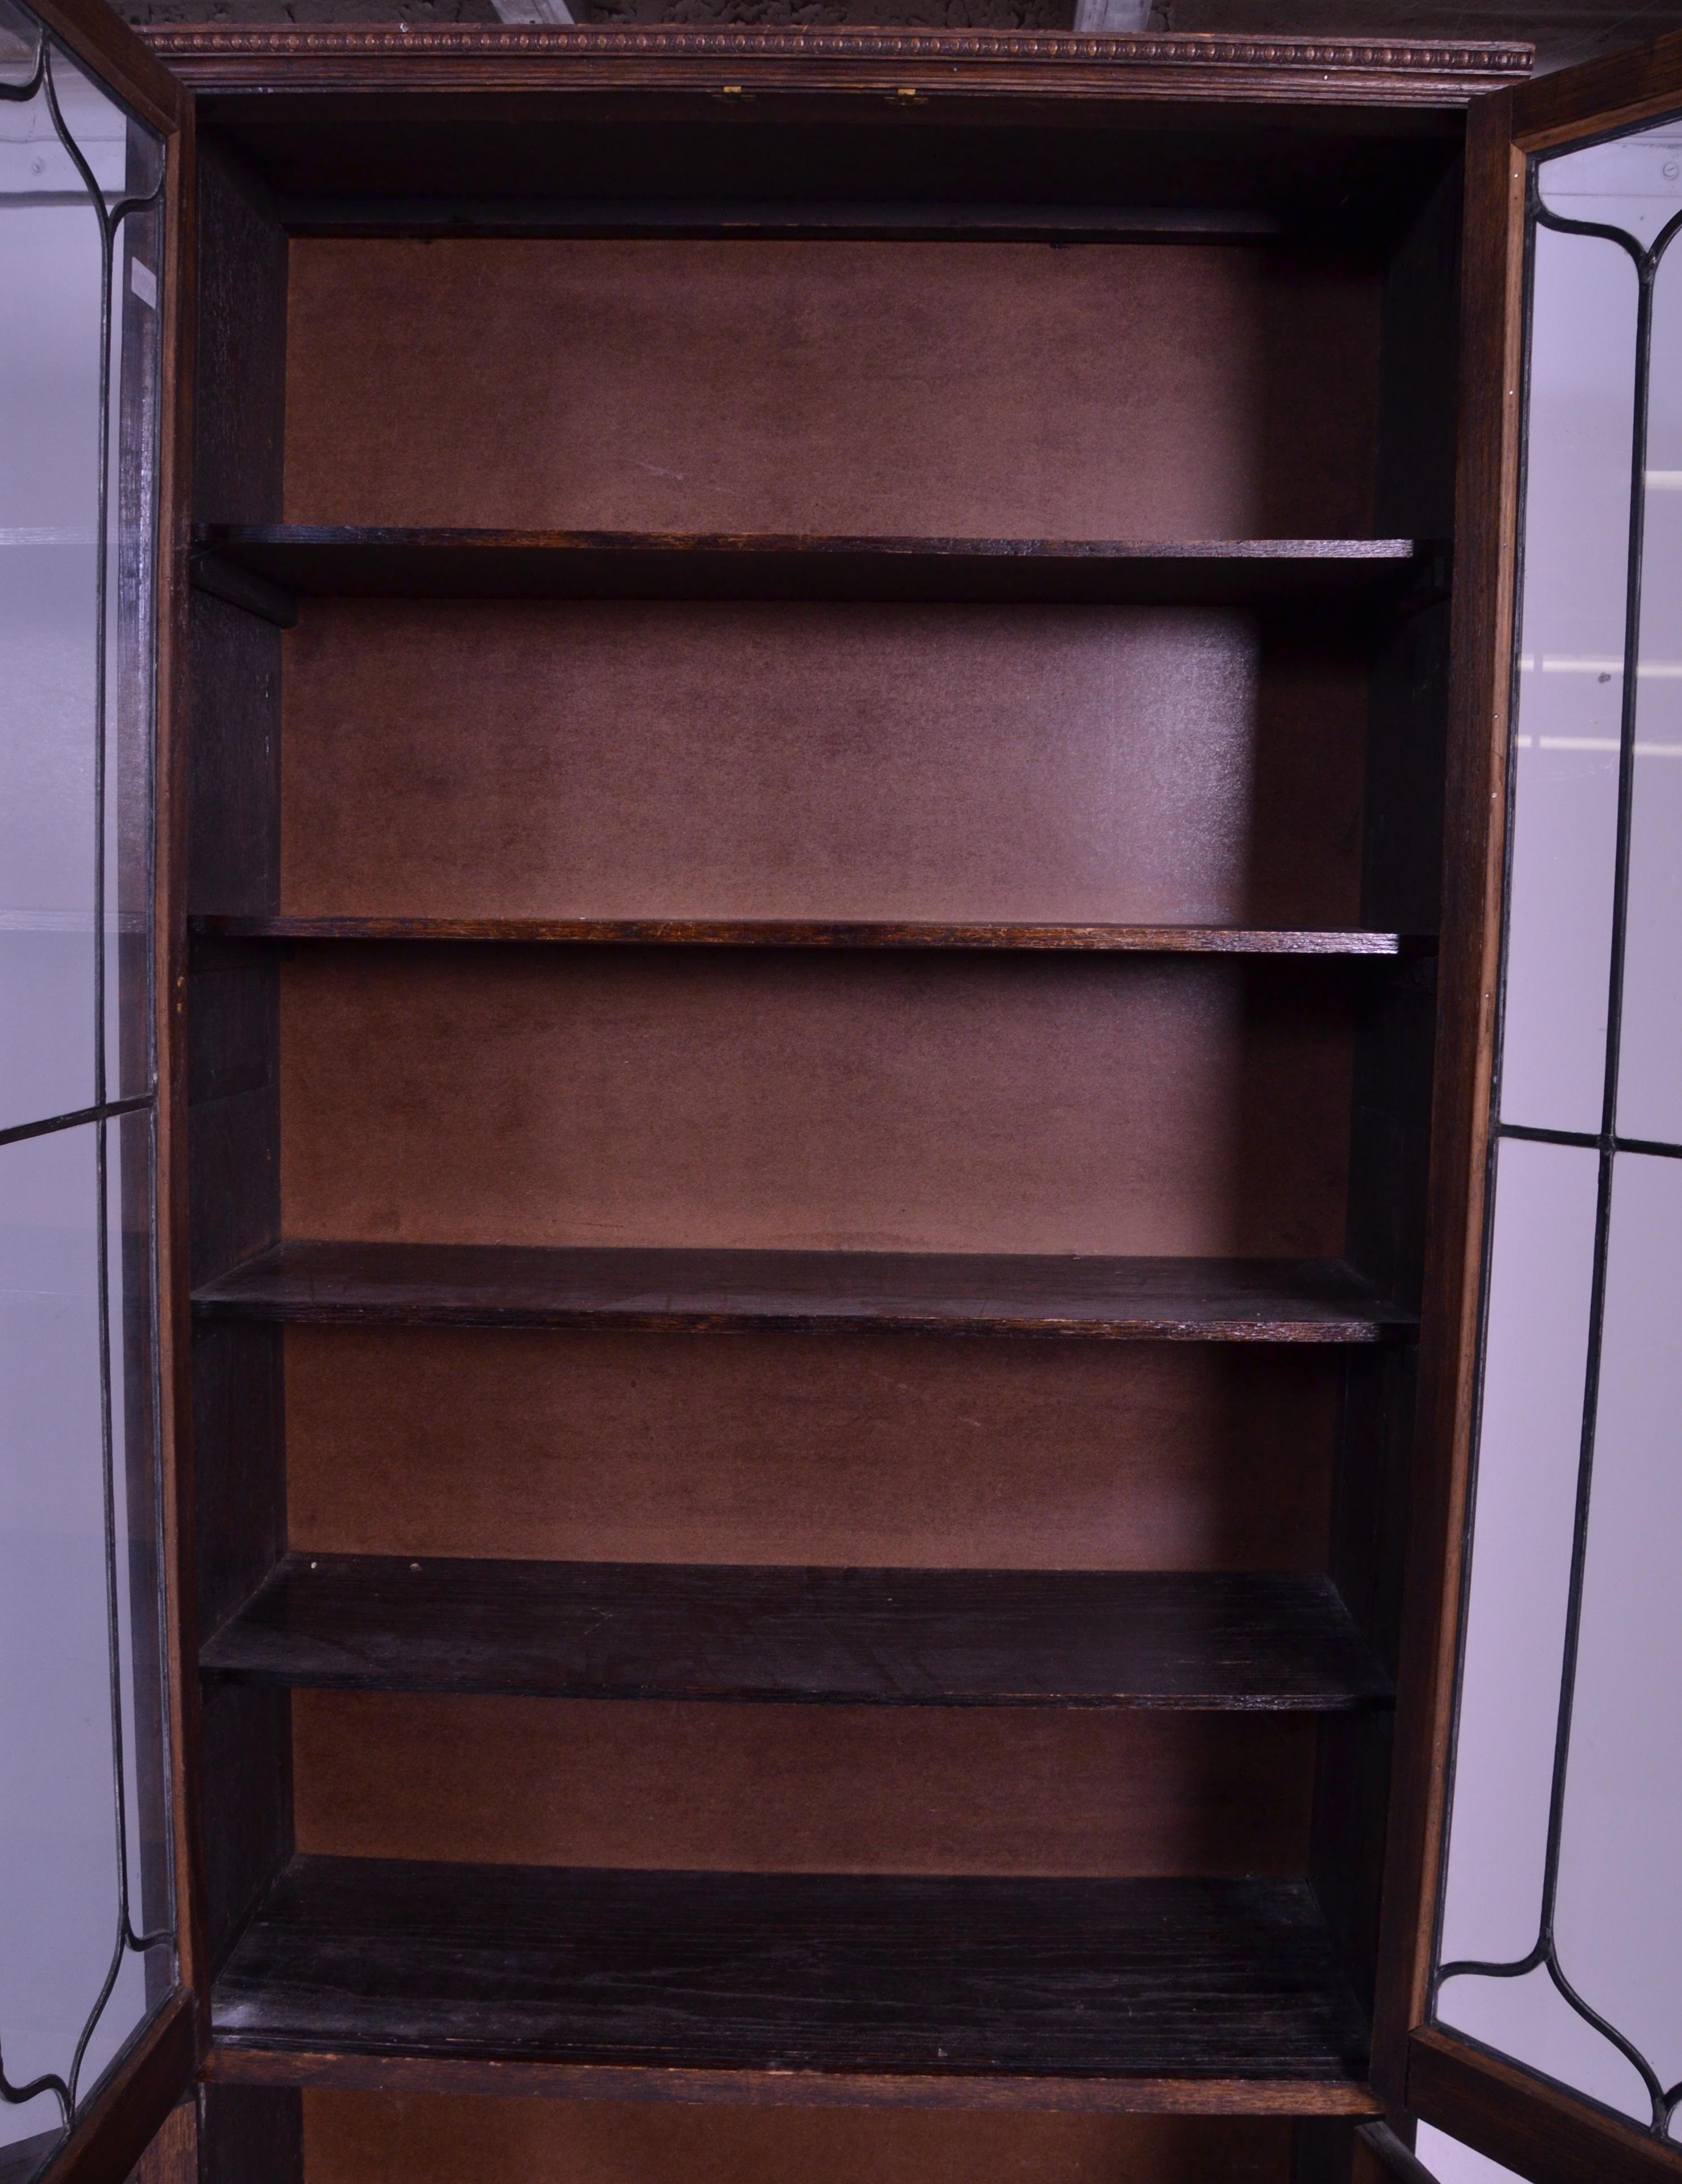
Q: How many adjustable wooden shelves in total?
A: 4